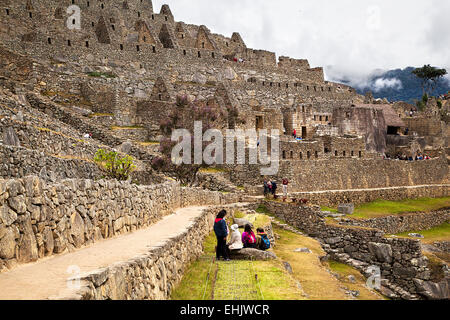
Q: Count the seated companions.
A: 3